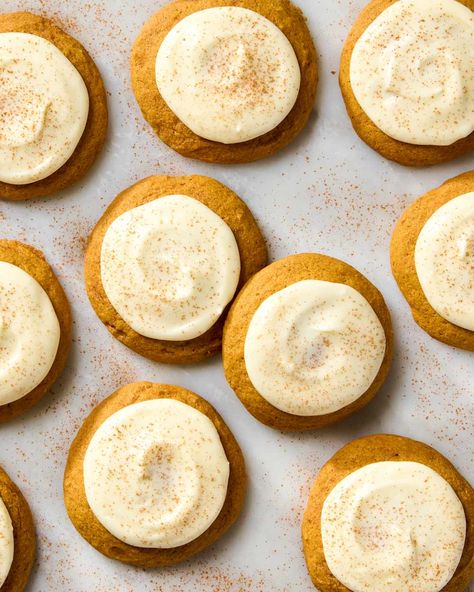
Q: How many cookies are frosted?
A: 10